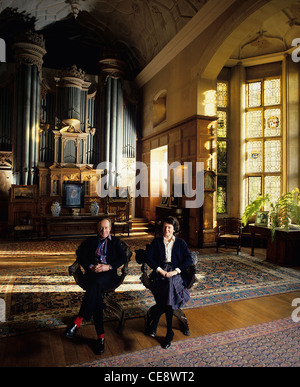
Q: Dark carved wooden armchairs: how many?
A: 2